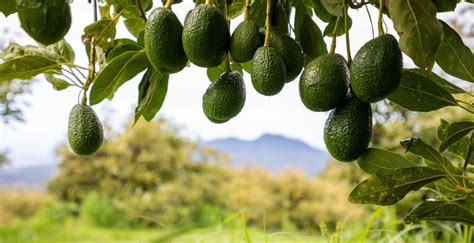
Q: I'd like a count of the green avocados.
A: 11